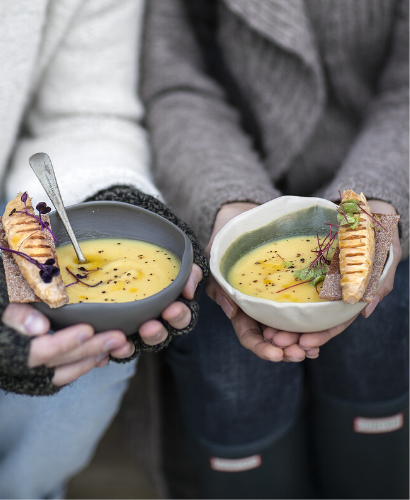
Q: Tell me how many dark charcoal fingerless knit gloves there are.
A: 2